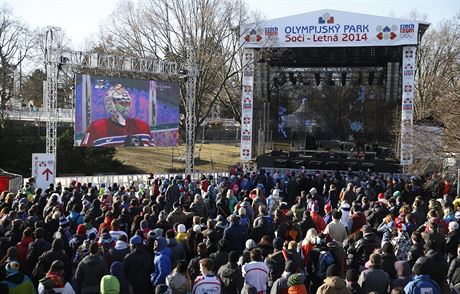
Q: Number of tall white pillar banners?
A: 2